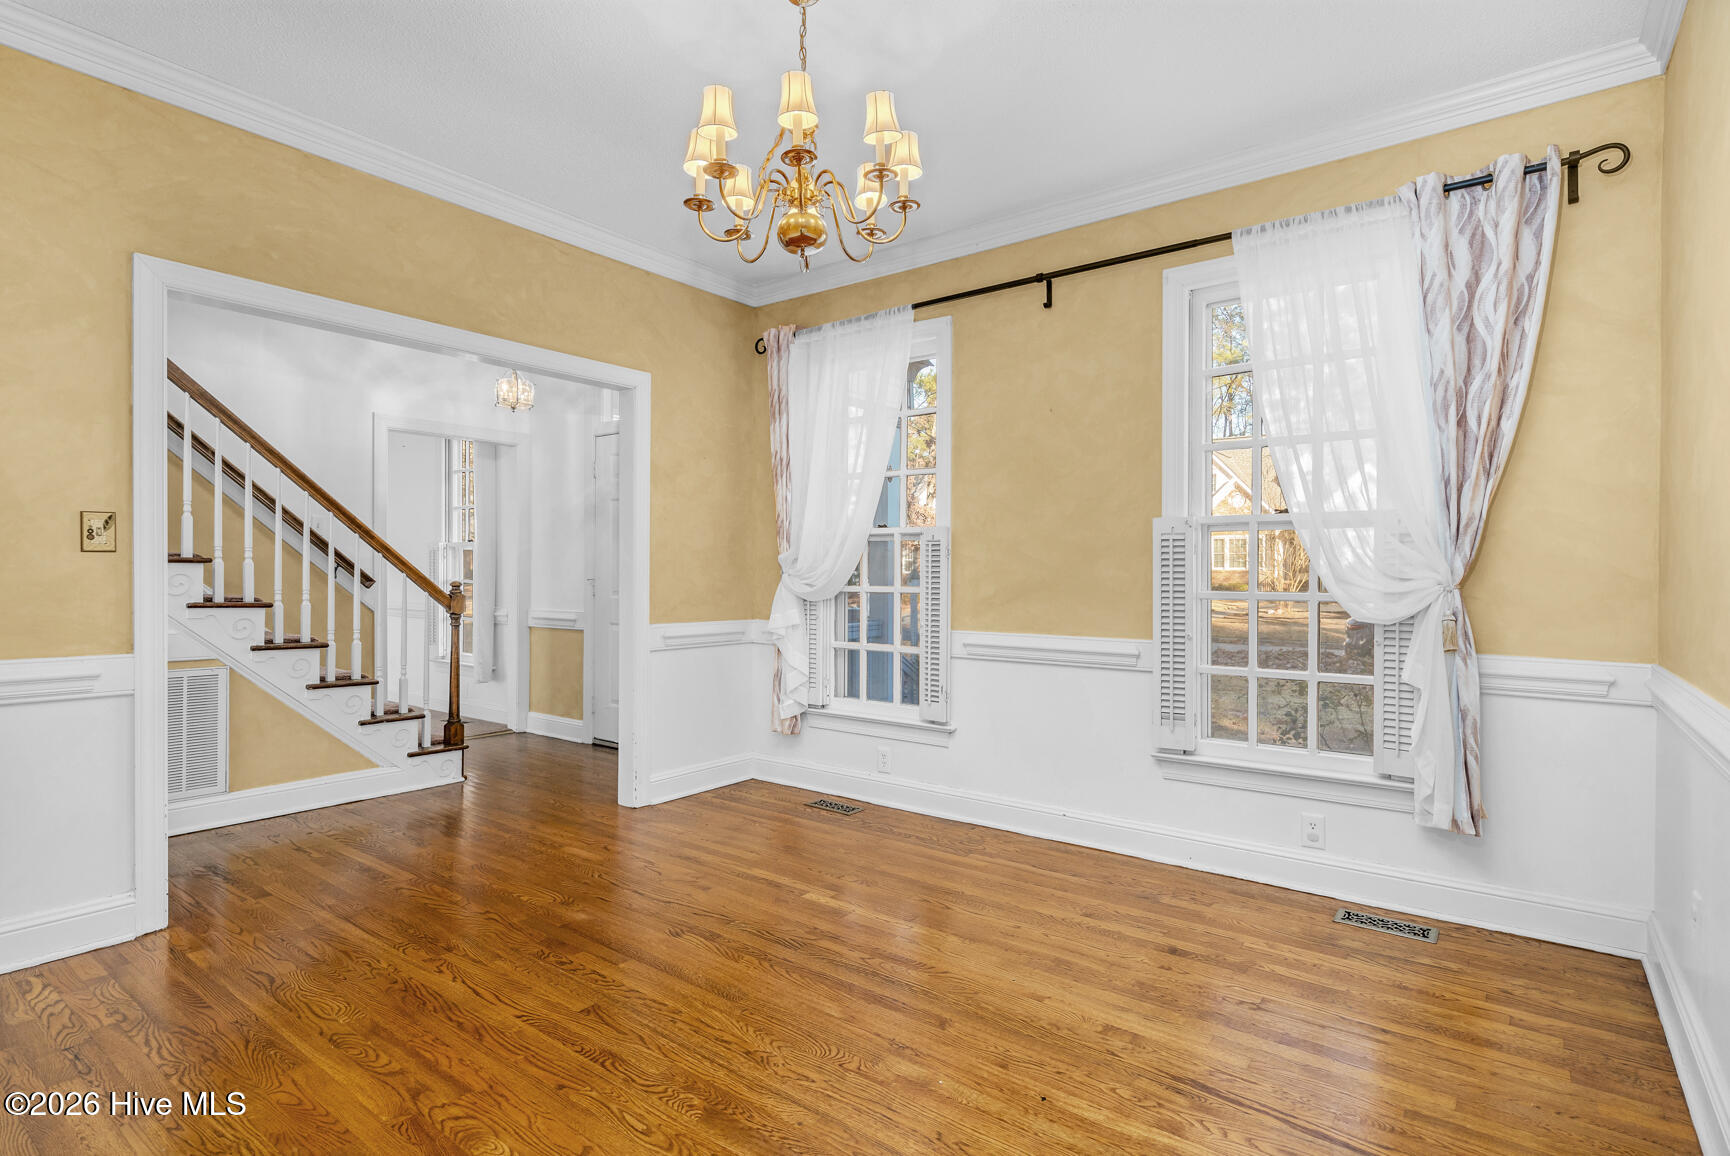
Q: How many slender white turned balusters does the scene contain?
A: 10